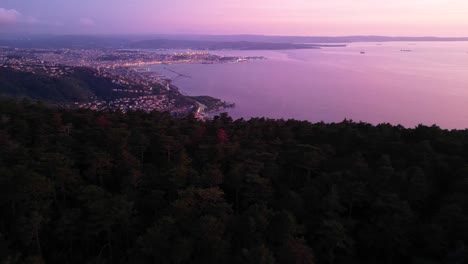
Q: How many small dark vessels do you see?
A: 2